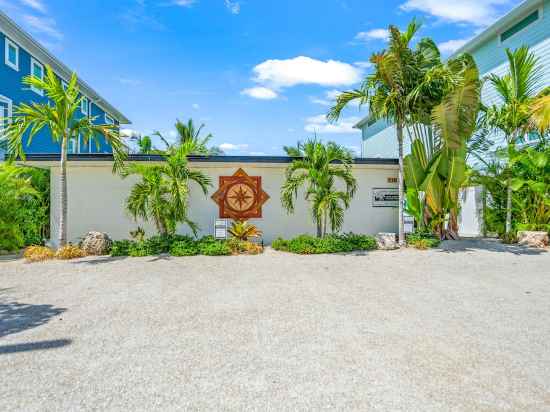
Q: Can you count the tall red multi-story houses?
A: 0